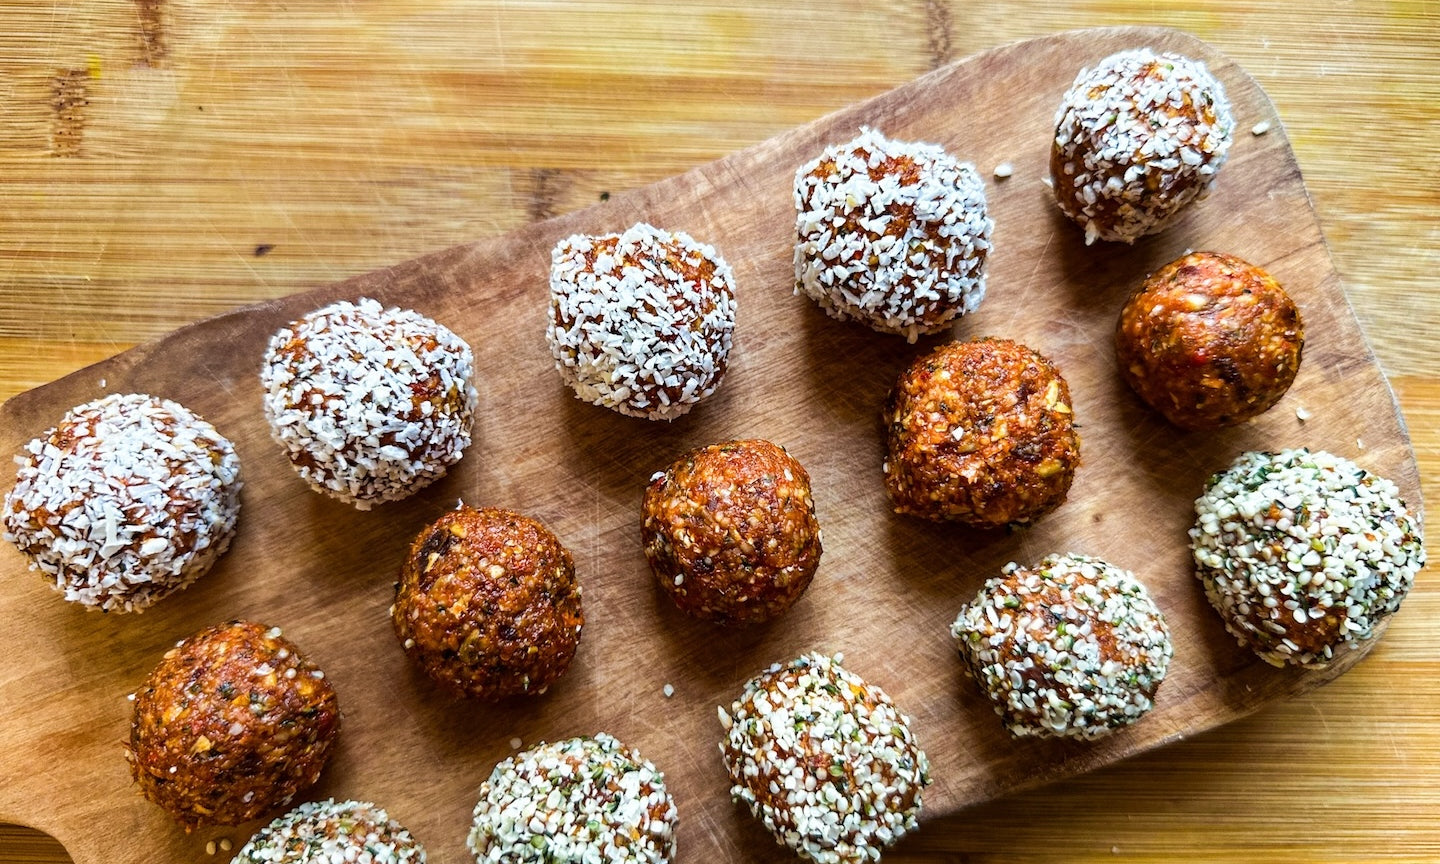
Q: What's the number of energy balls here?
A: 15